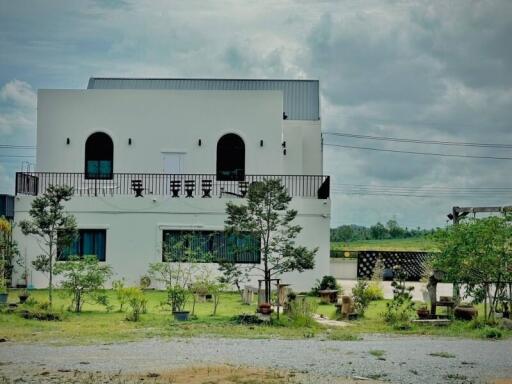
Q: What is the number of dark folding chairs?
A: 5